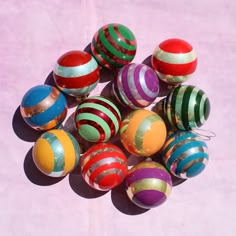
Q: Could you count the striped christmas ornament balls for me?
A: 12